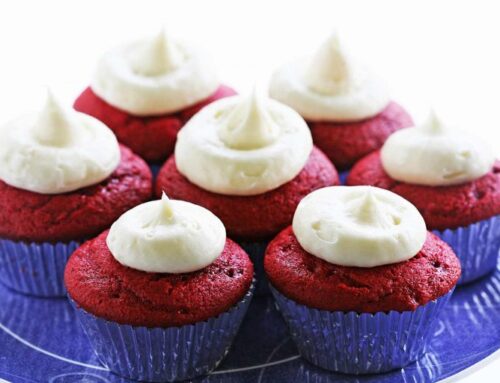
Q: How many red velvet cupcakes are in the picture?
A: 7